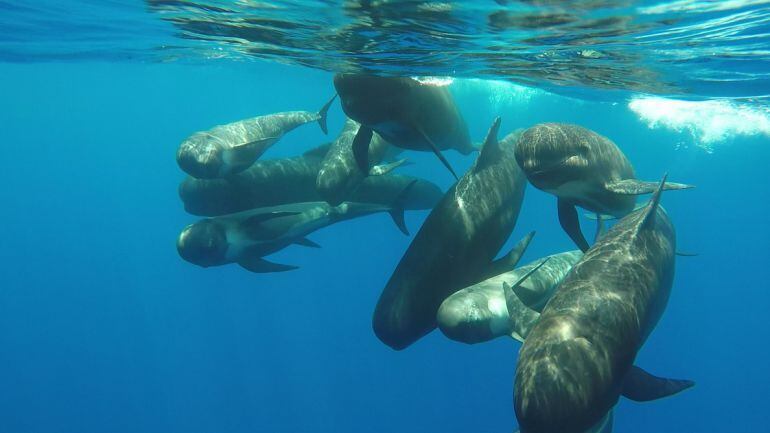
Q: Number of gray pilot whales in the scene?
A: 9